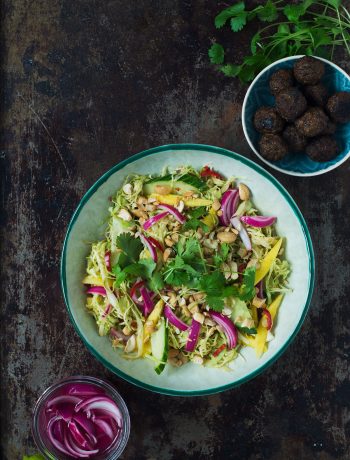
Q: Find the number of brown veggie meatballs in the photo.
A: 11